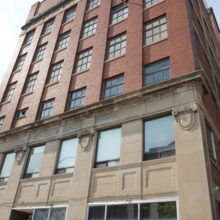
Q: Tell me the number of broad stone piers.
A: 3